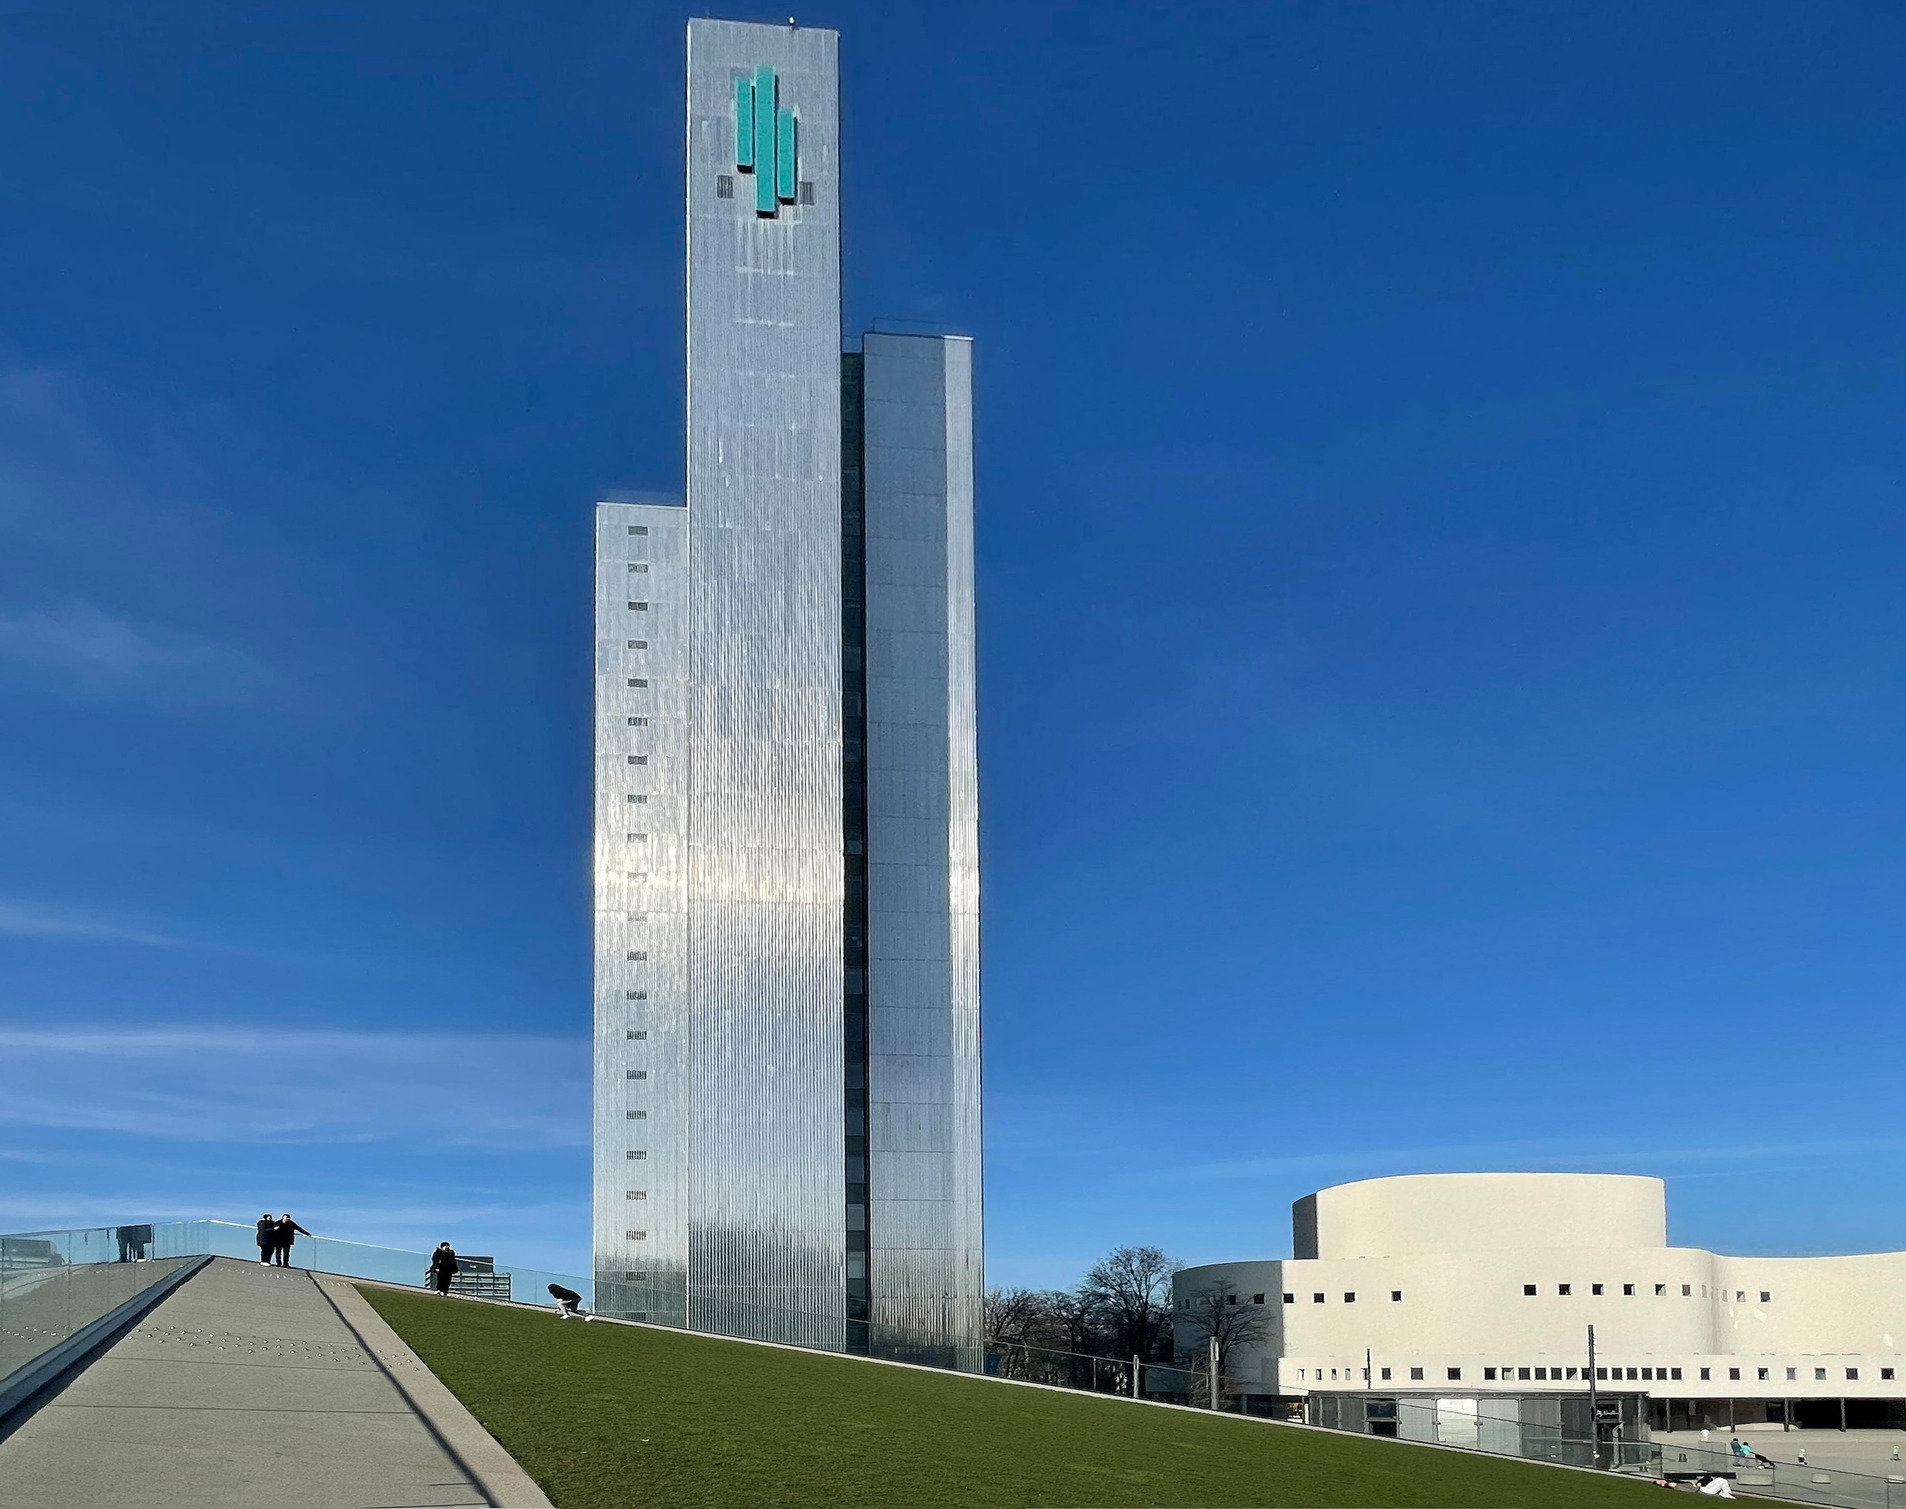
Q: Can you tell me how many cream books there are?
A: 0